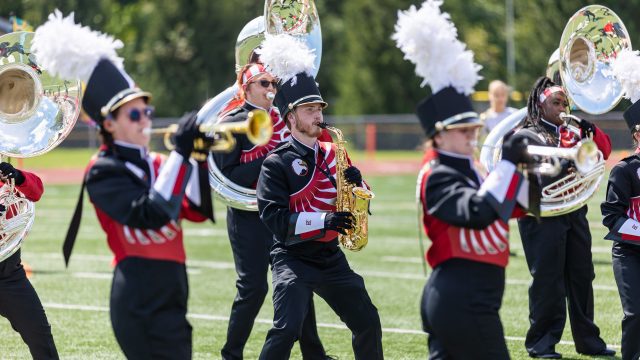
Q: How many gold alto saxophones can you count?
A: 1